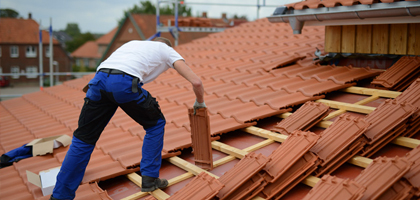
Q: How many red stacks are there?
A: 11